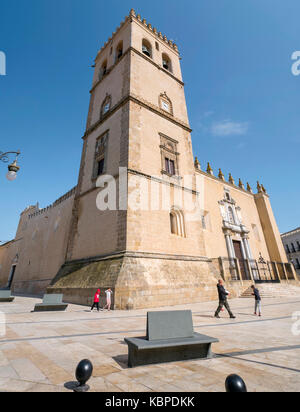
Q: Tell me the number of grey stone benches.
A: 3